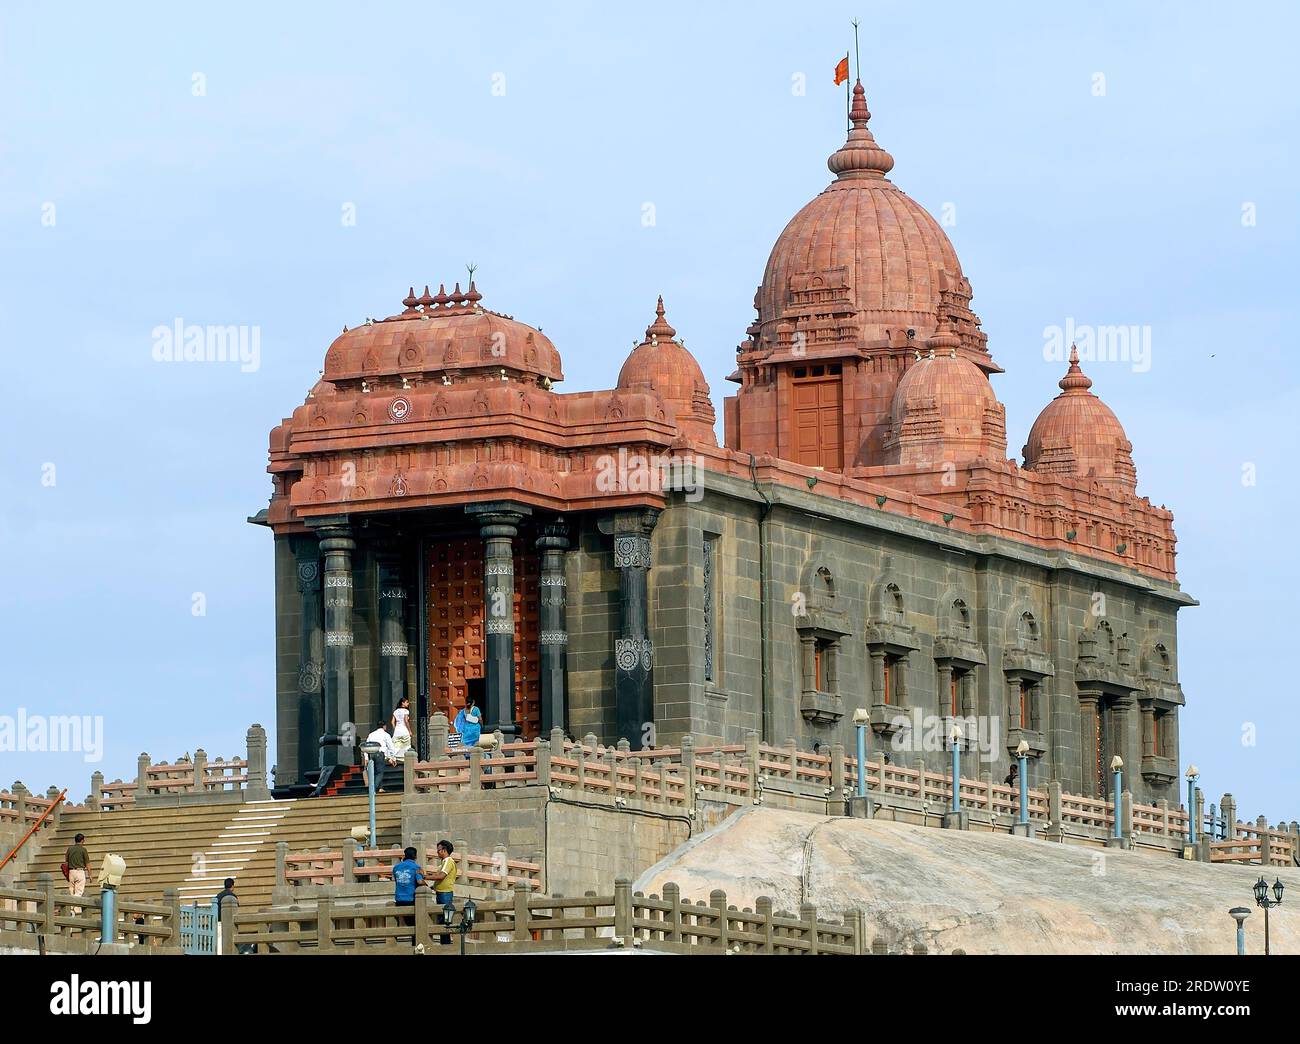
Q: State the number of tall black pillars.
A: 6